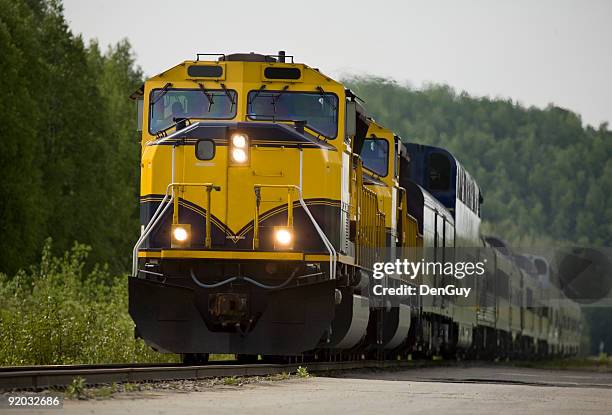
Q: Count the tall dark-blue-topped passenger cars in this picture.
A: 1